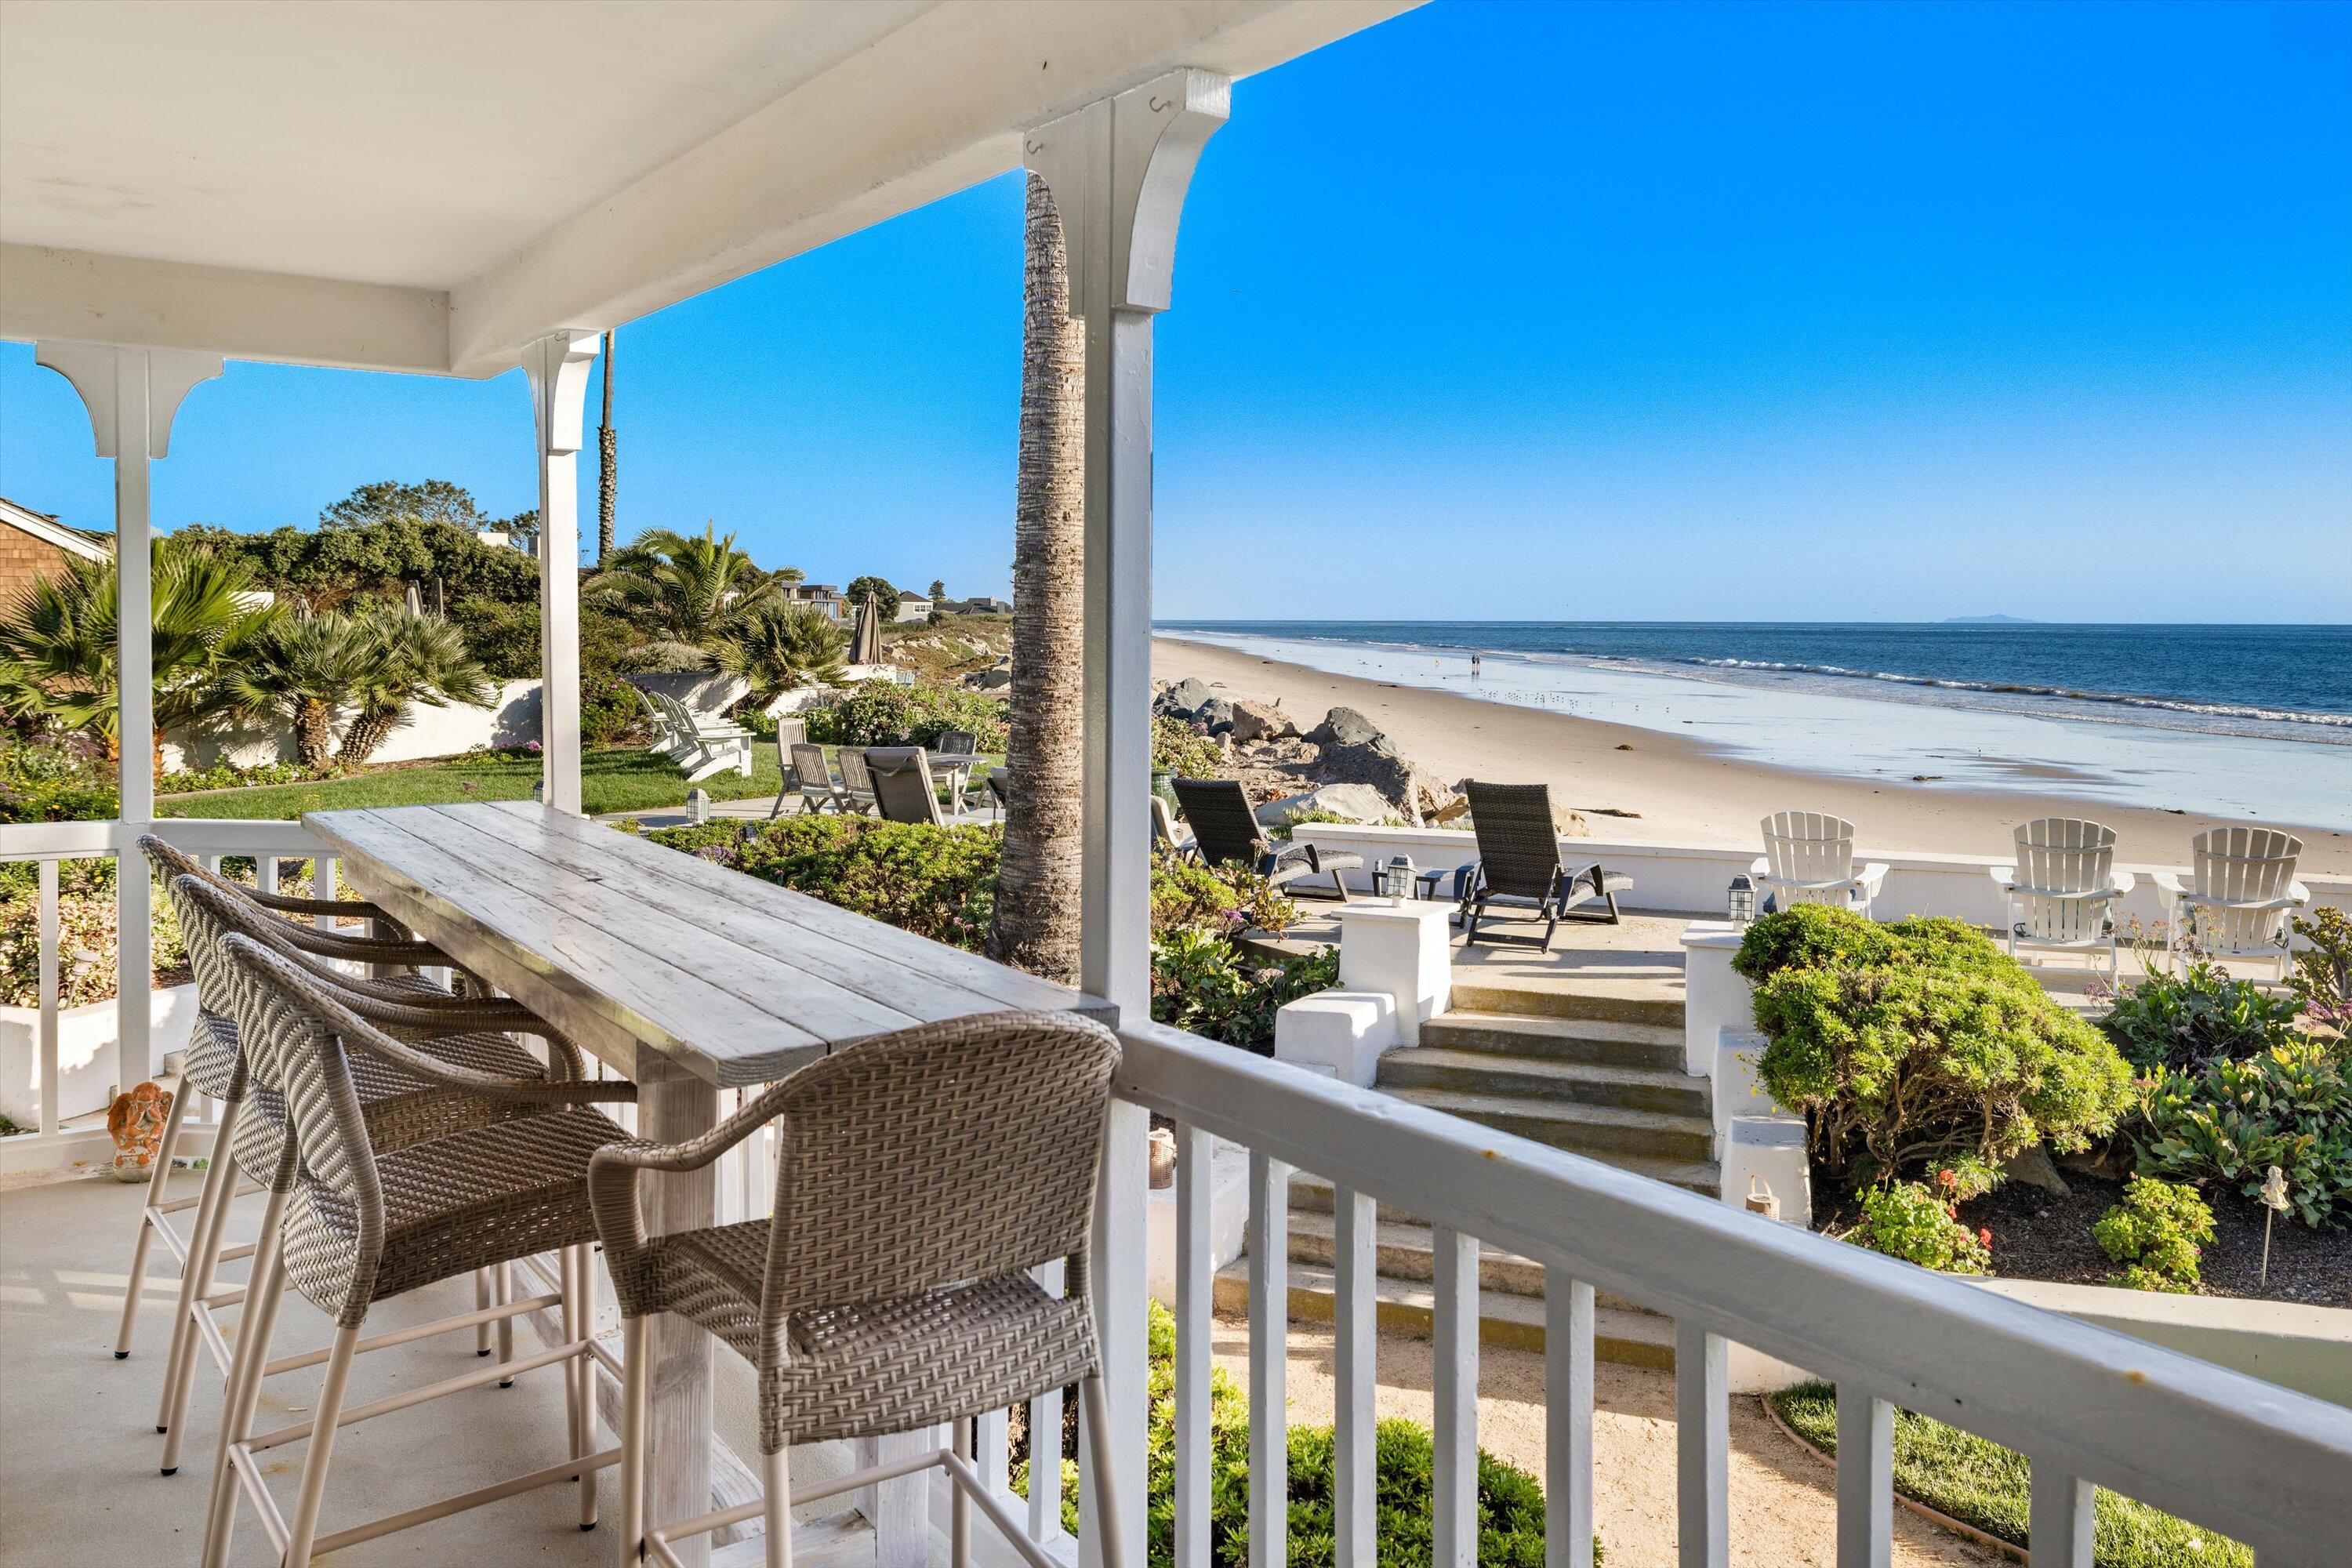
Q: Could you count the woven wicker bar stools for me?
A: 4